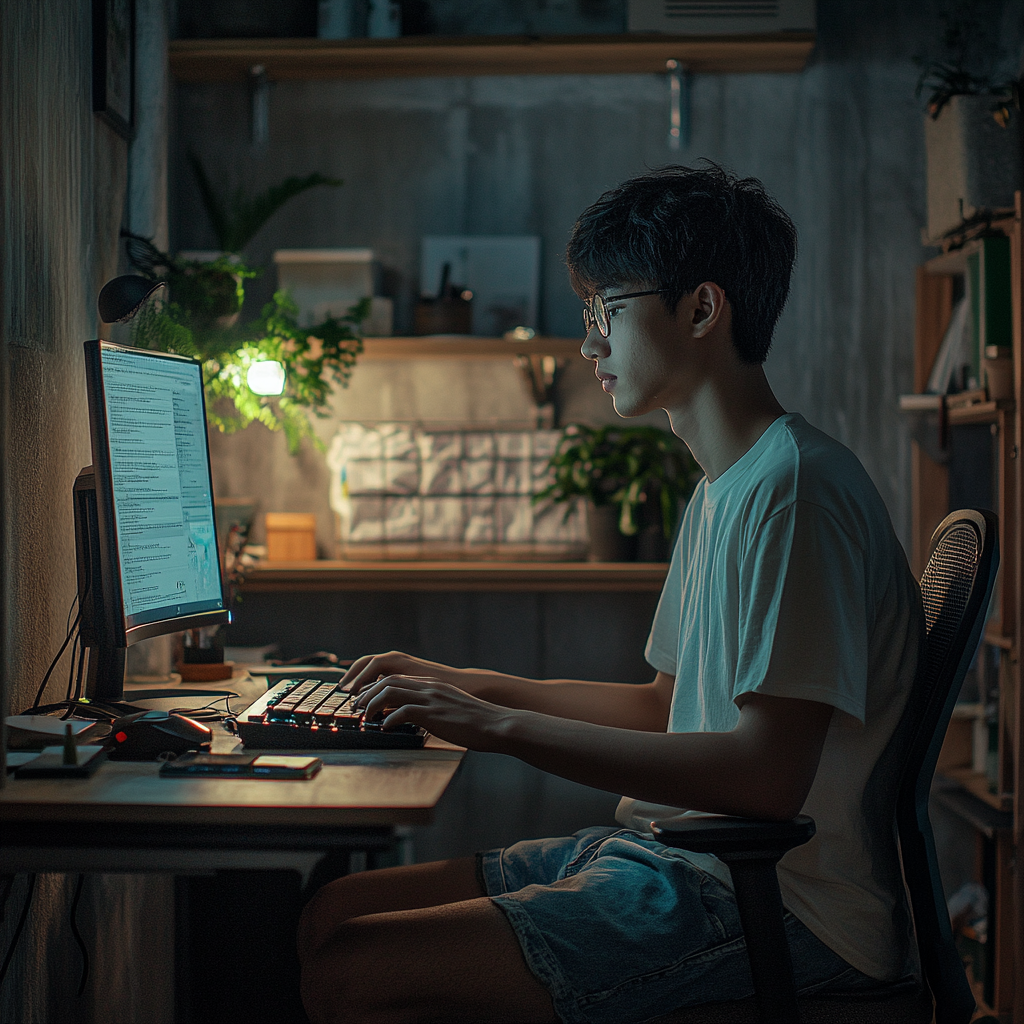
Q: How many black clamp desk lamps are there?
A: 1